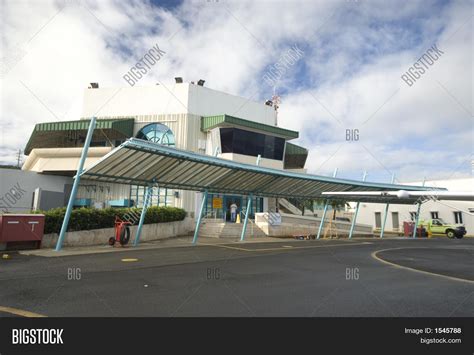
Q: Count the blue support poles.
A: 8